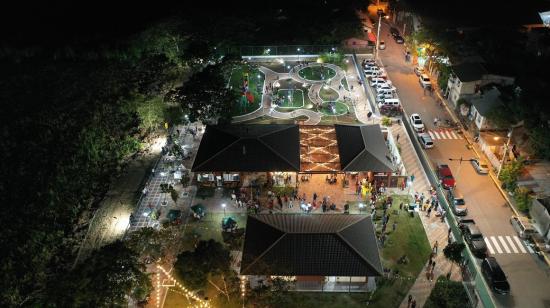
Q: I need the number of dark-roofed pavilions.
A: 3